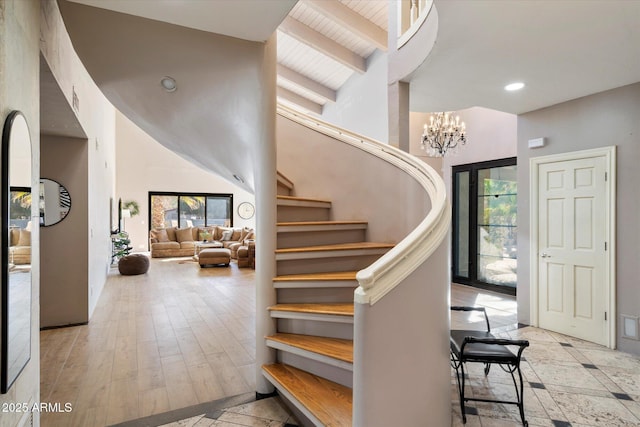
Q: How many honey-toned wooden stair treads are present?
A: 8